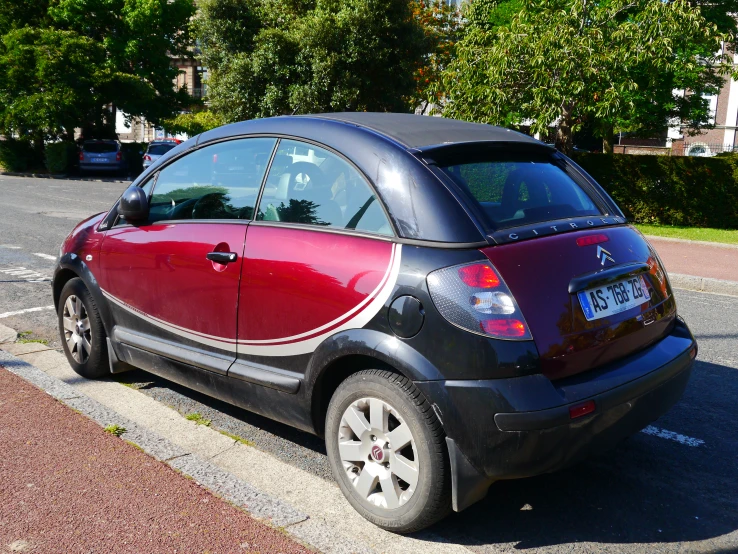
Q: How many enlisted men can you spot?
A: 0